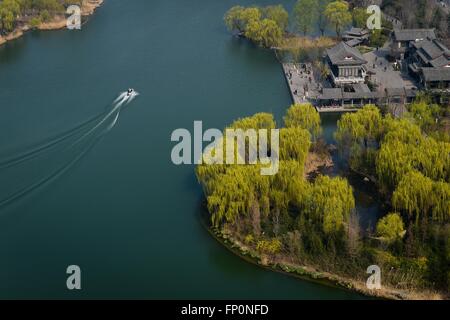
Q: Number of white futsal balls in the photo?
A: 0